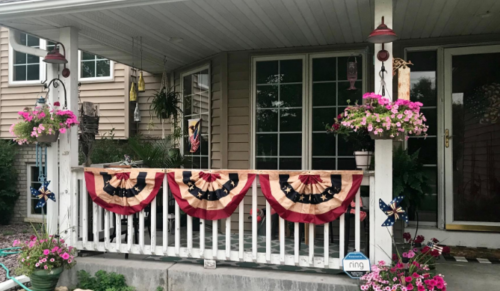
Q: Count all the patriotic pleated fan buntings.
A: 3